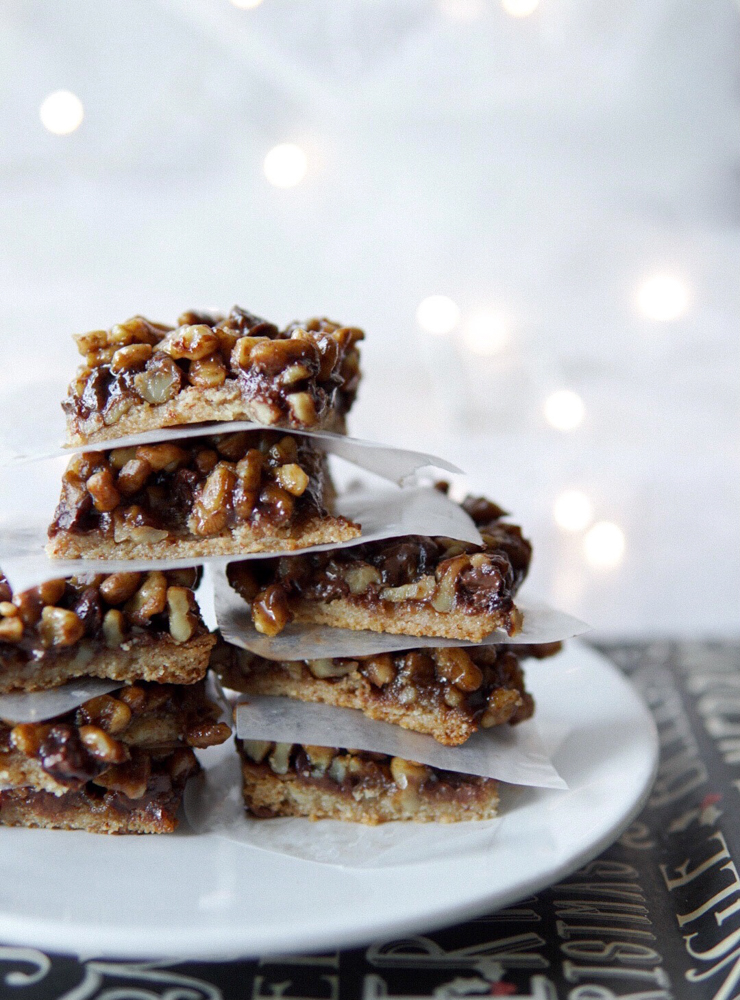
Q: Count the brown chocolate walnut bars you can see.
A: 8